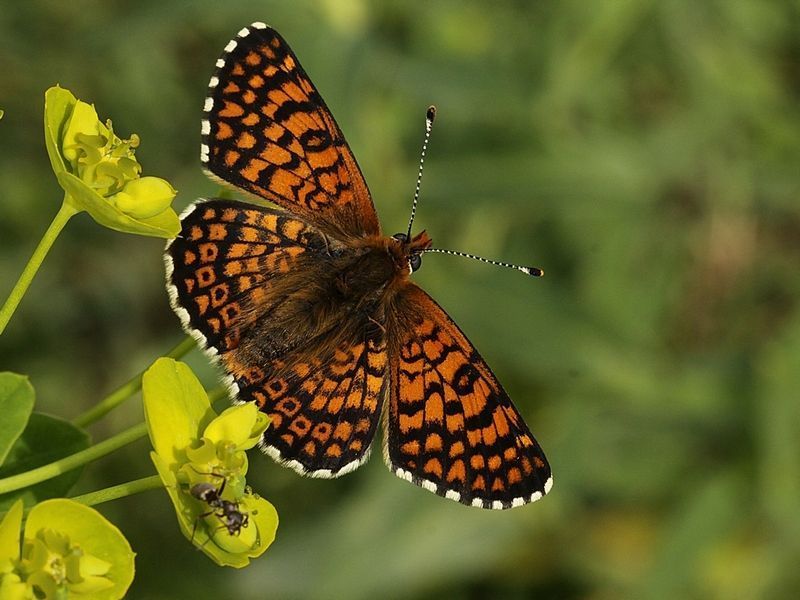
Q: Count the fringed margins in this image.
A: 4